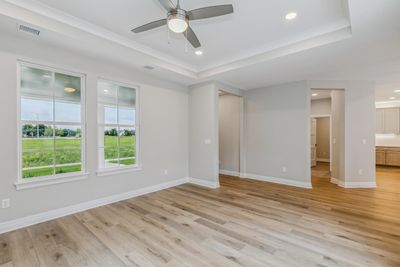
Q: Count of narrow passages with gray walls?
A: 2